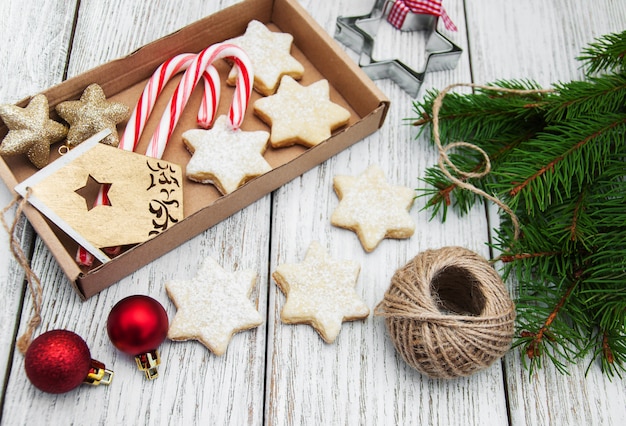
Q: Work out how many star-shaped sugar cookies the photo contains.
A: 6